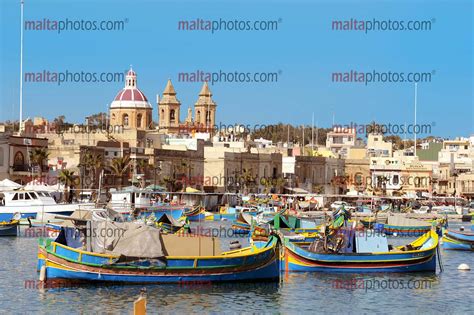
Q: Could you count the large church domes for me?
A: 1